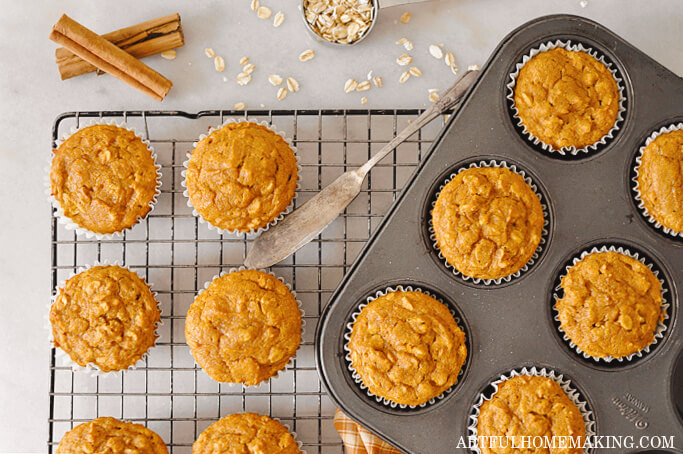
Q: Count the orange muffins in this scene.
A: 12